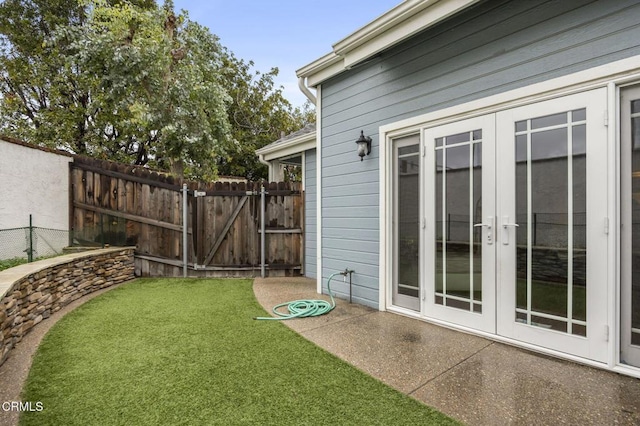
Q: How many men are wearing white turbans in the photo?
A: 0